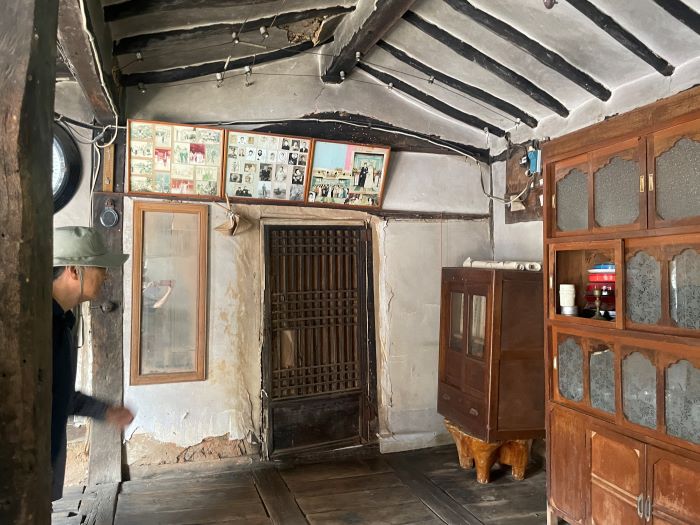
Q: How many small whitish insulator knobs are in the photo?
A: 12